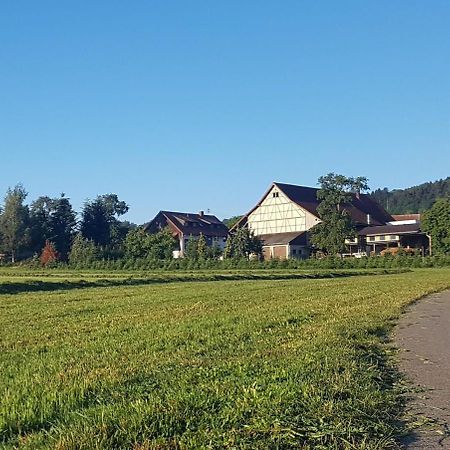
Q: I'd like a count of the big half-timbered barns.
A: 1